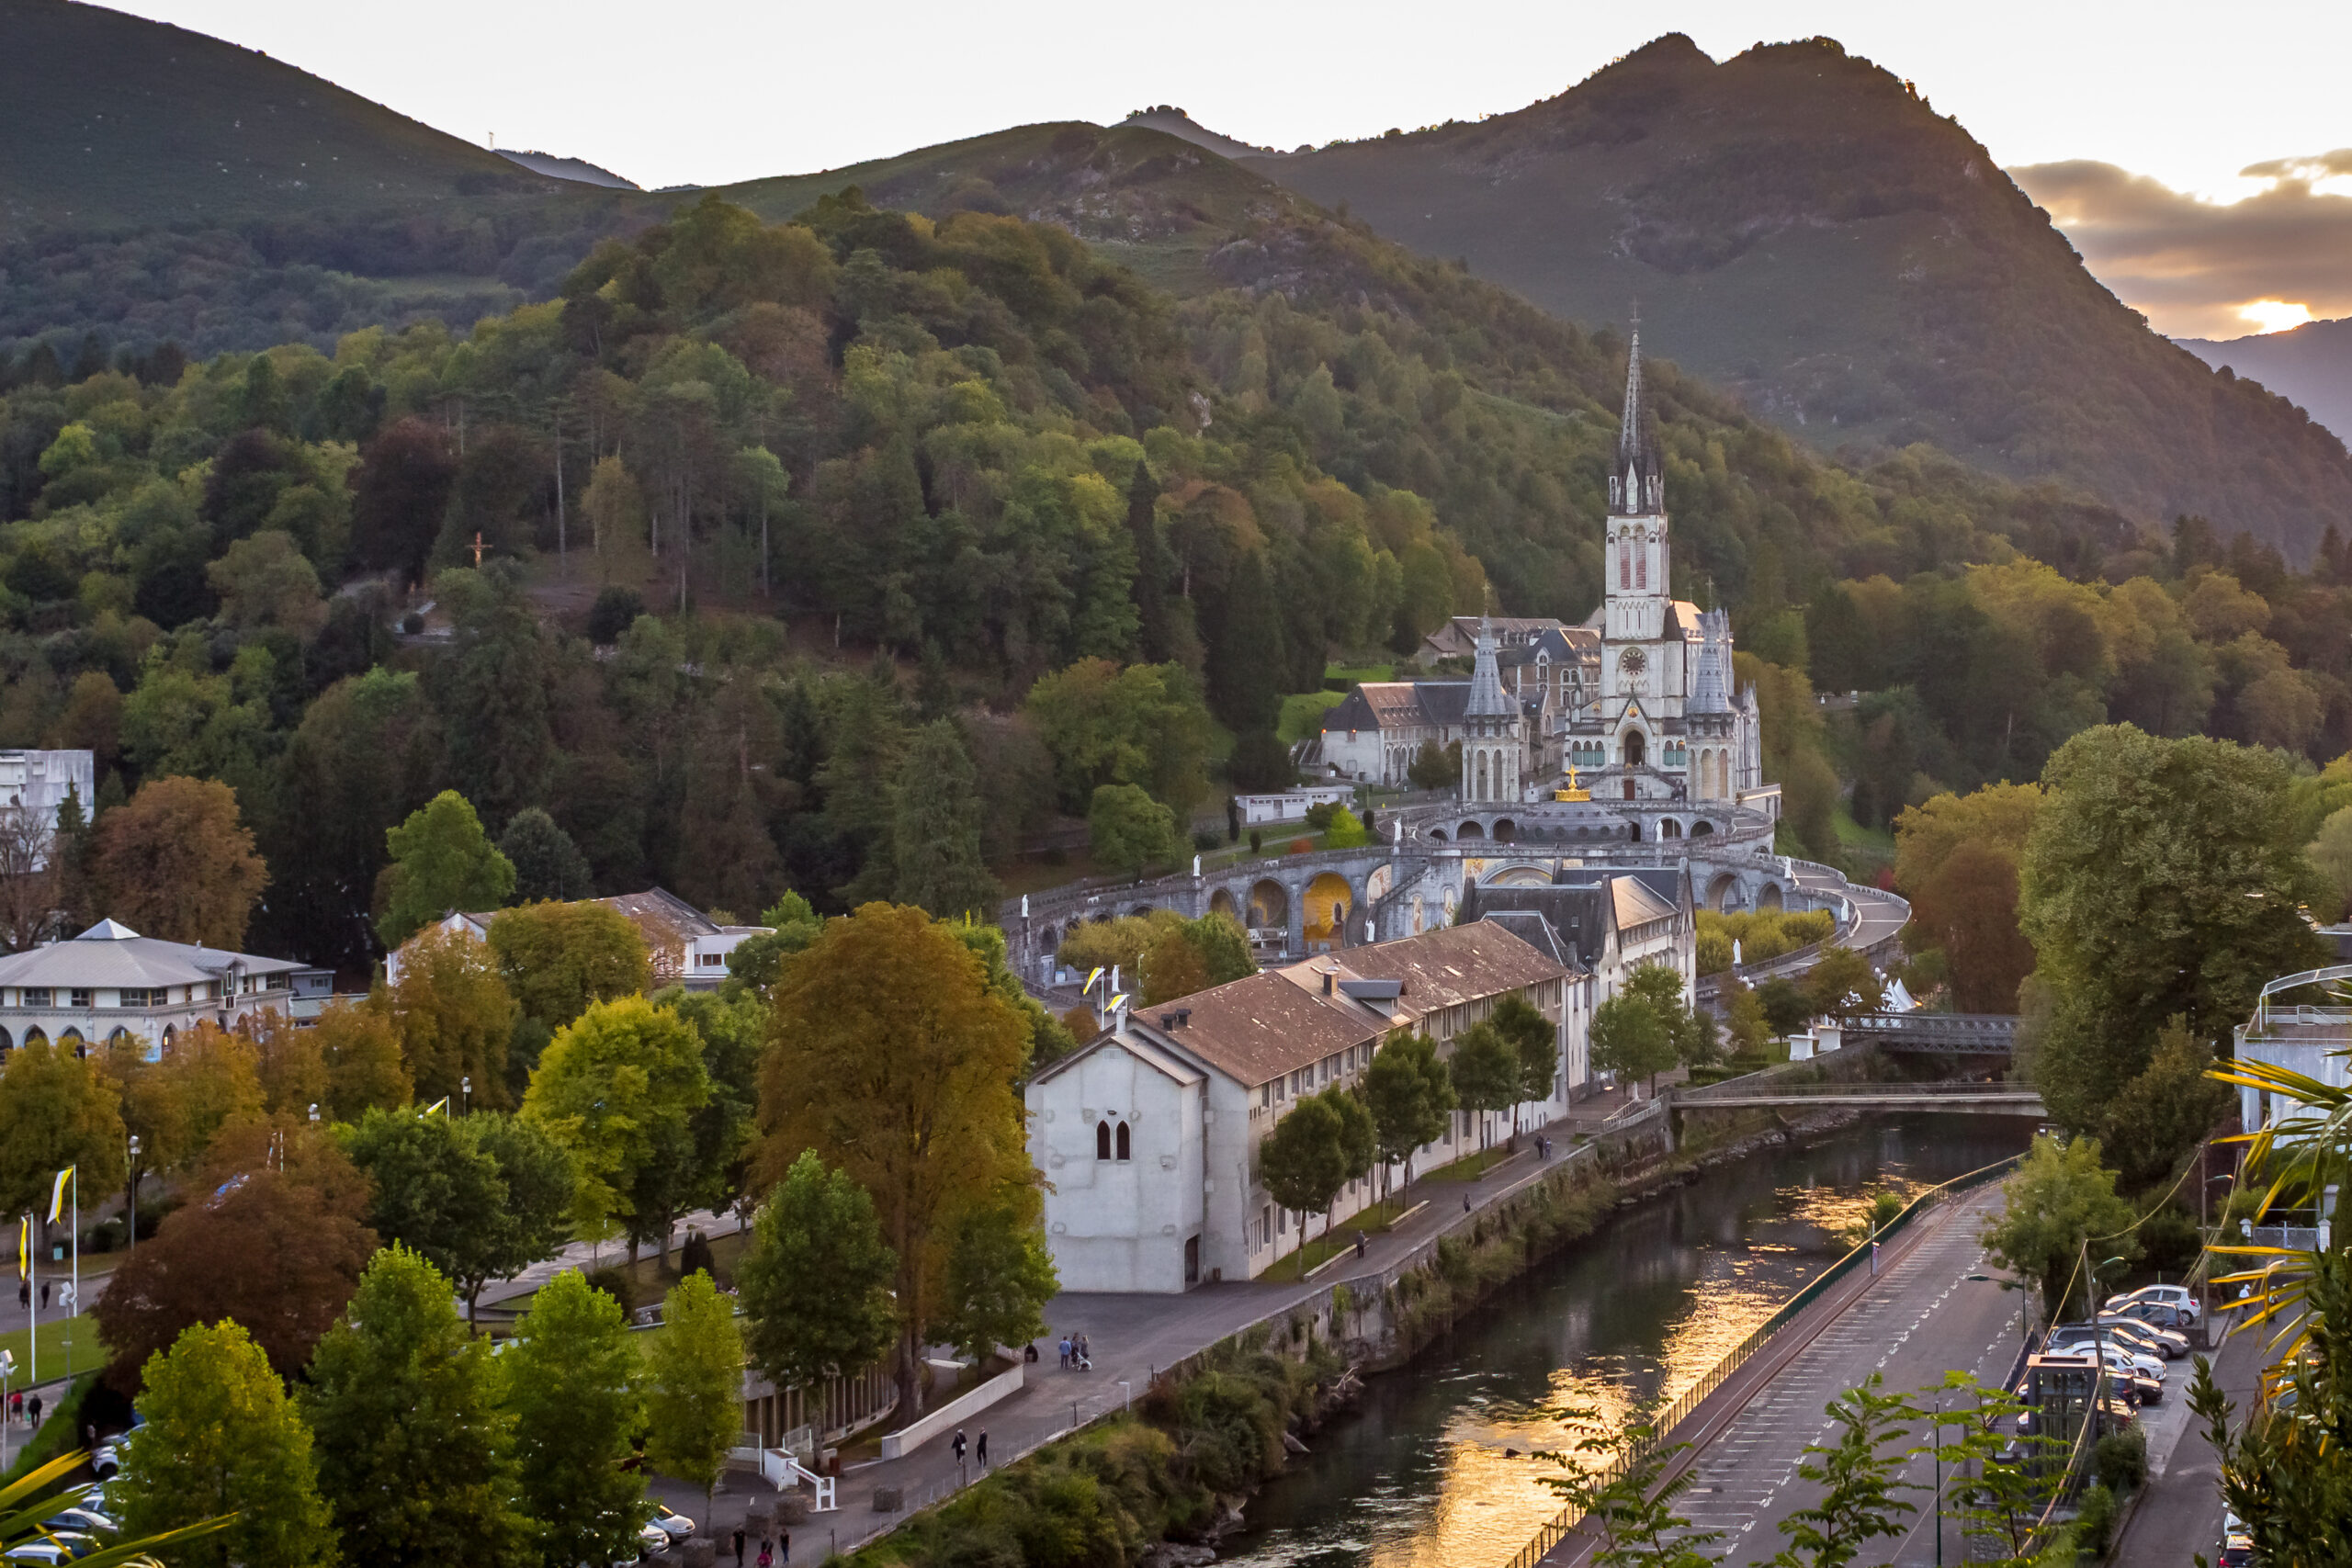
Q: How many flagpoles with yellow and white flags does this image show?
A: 5